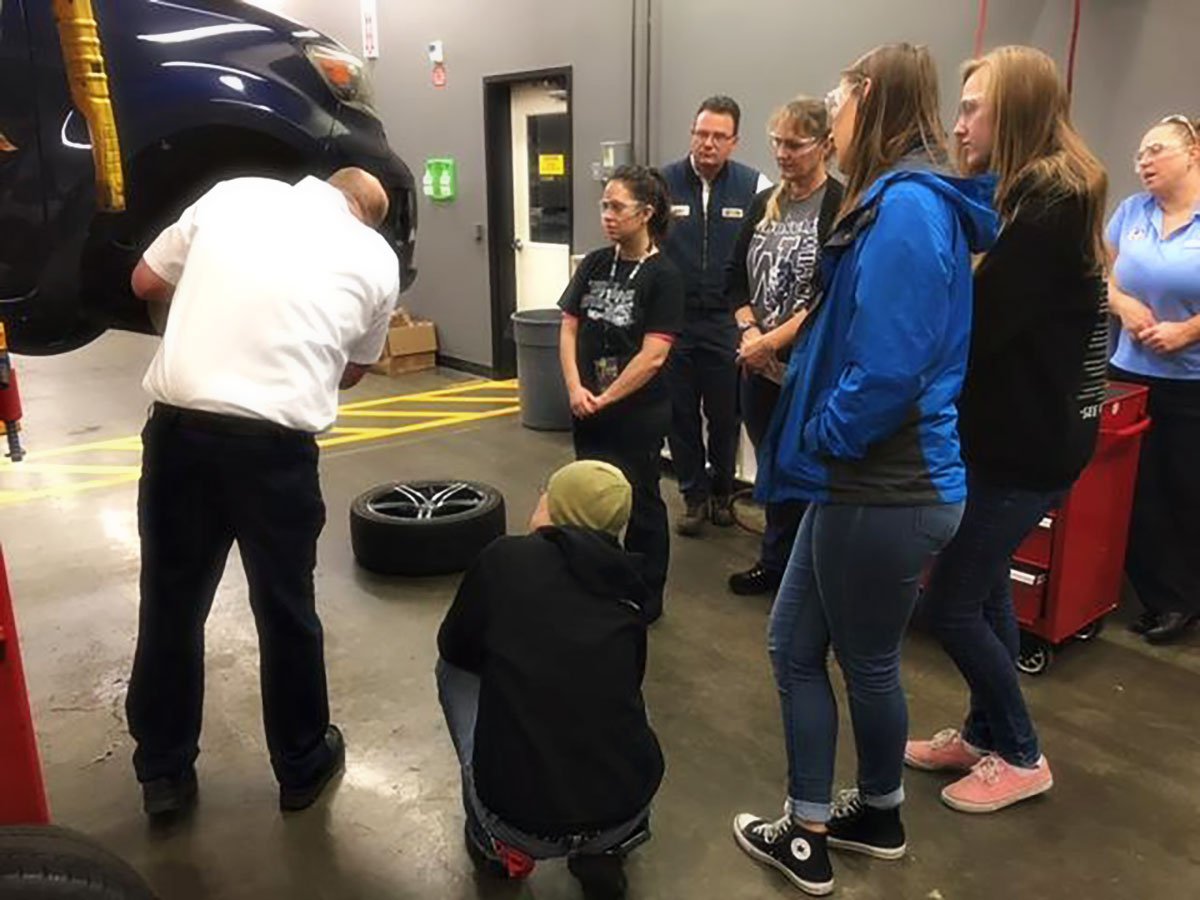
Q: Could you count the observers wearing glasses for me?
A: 6